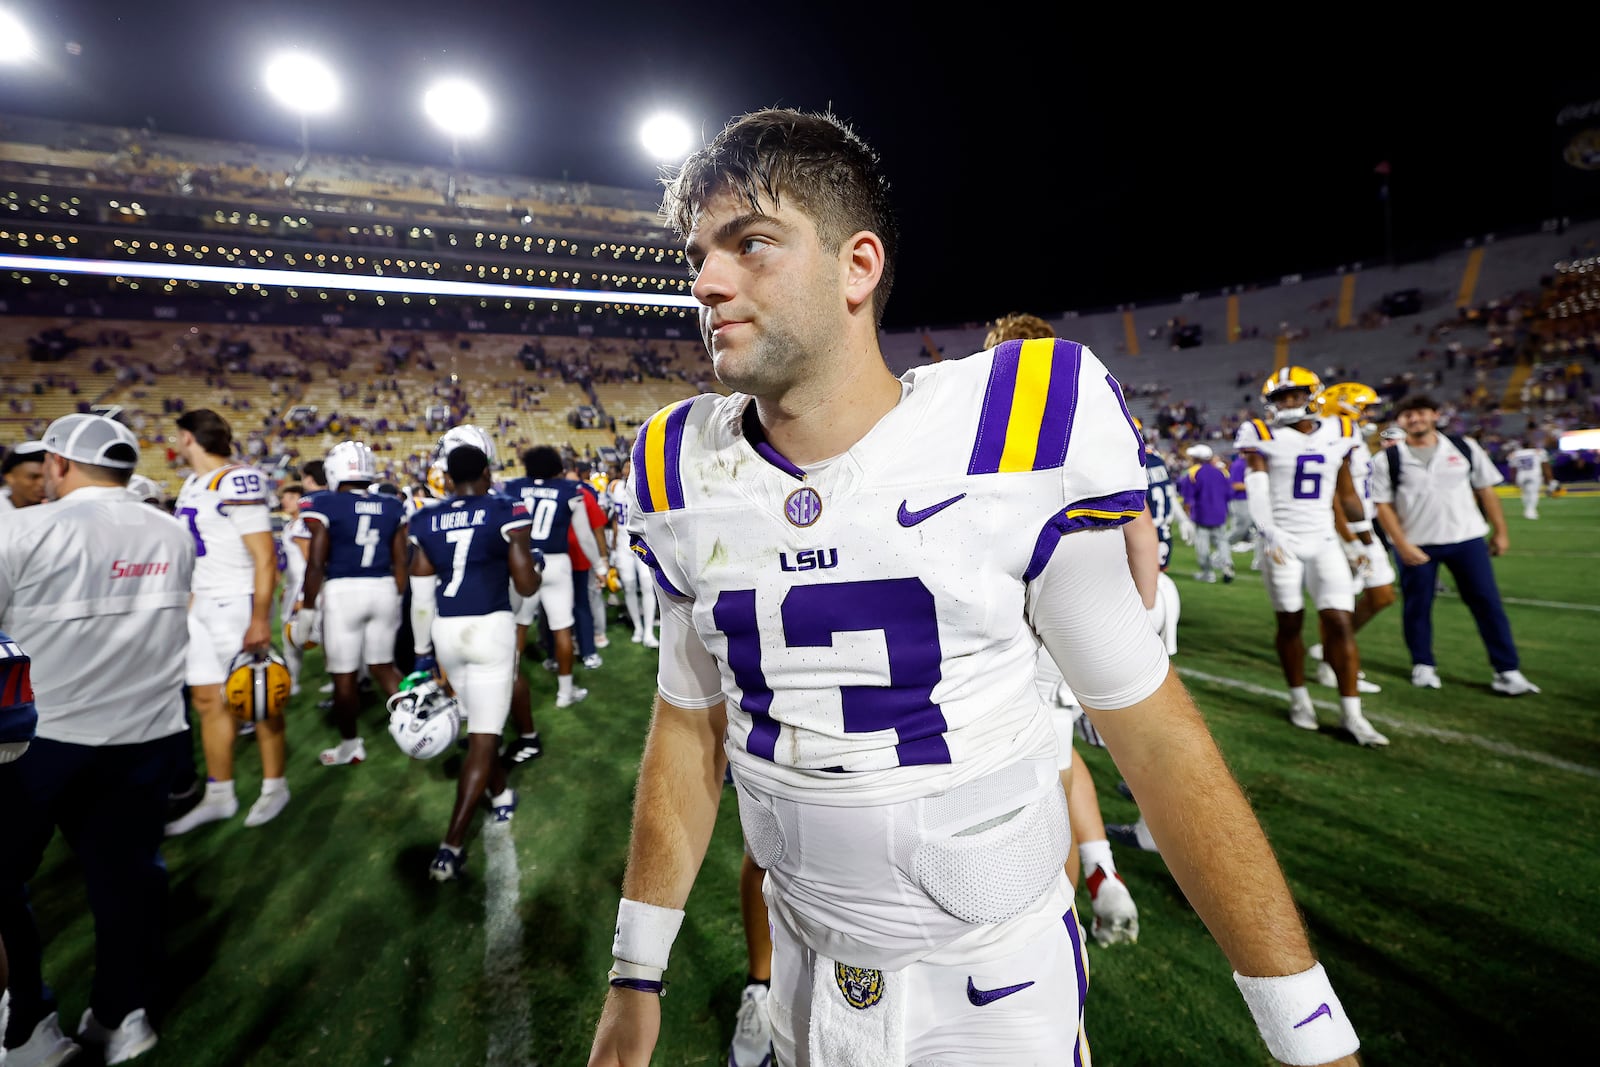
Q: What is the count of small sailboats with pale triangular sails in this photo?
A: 0